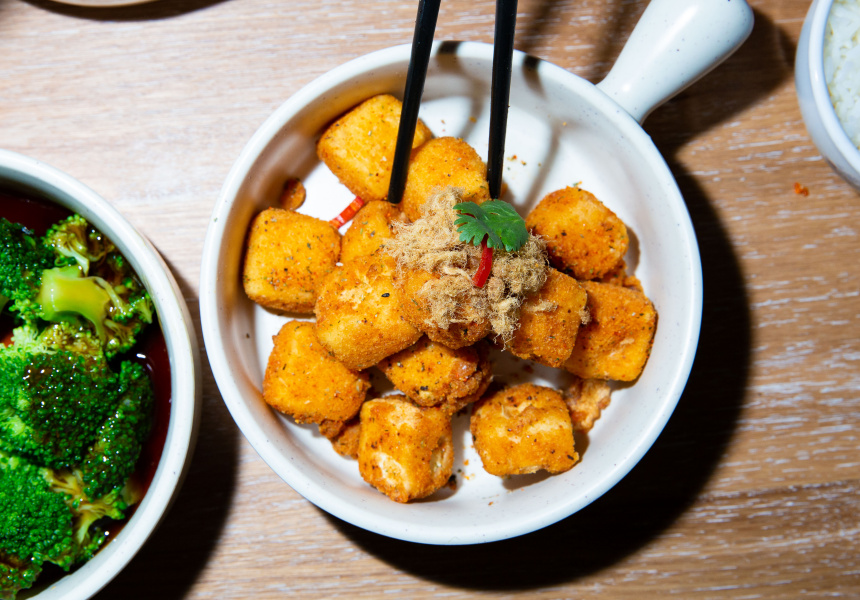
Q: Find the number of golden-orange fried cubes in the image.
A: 13